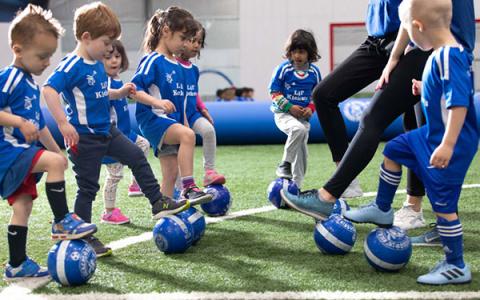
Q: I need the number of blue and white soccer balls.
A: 8